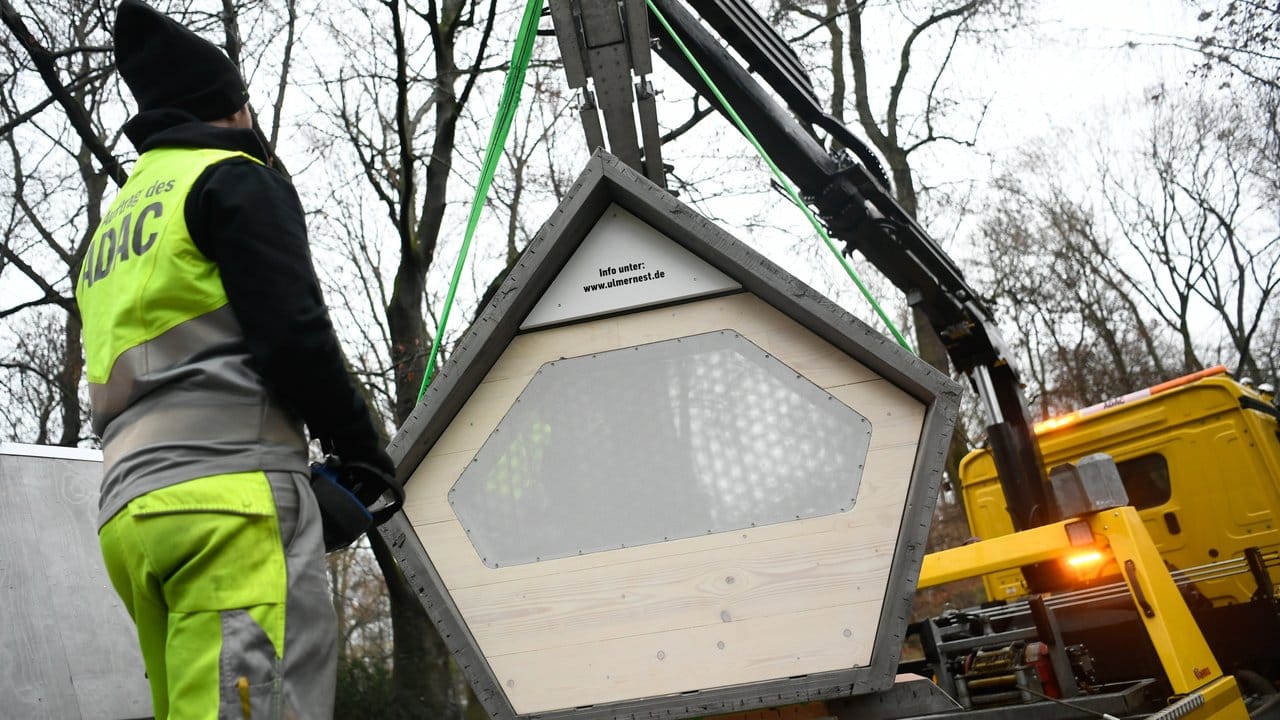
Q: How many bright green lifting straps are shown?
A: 2